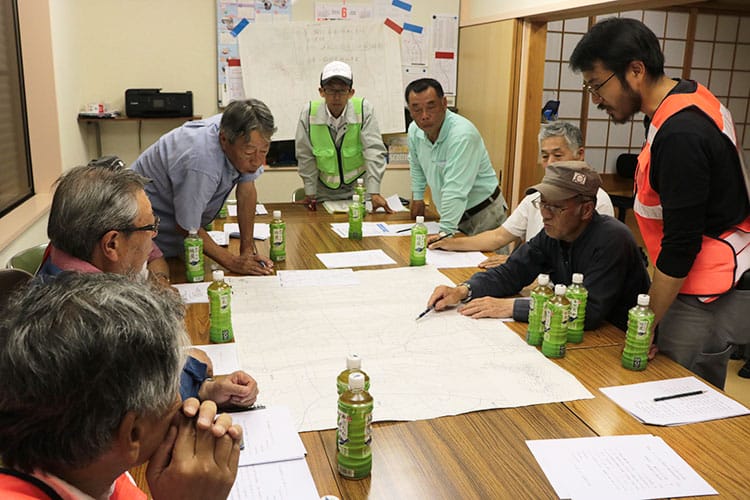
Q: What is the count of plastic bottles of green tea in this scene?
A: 12